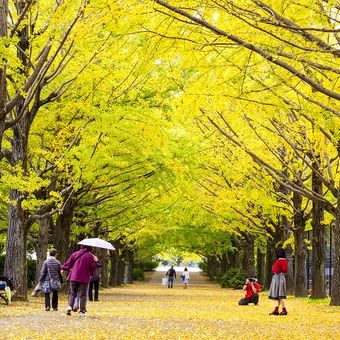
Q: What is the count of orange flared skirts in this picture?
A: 0